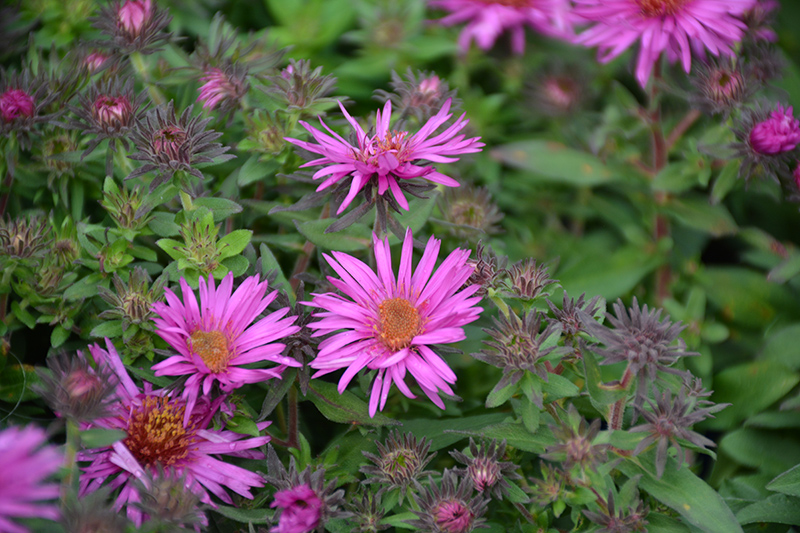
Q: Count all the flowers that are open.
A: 7